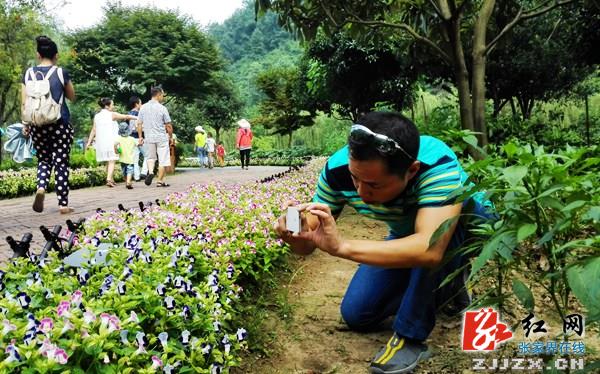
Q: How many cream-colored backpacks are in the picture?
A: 1